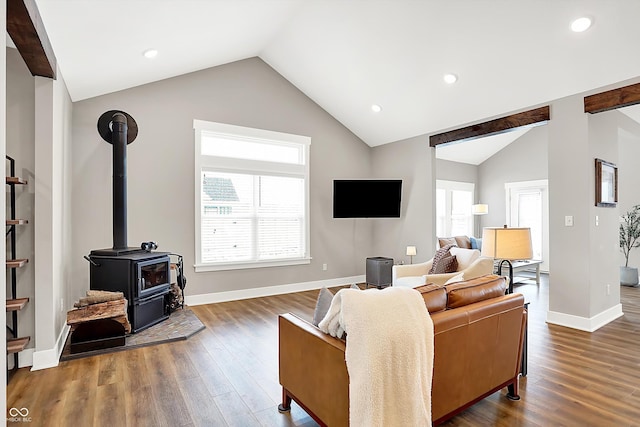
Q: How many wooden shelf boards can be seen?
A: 5